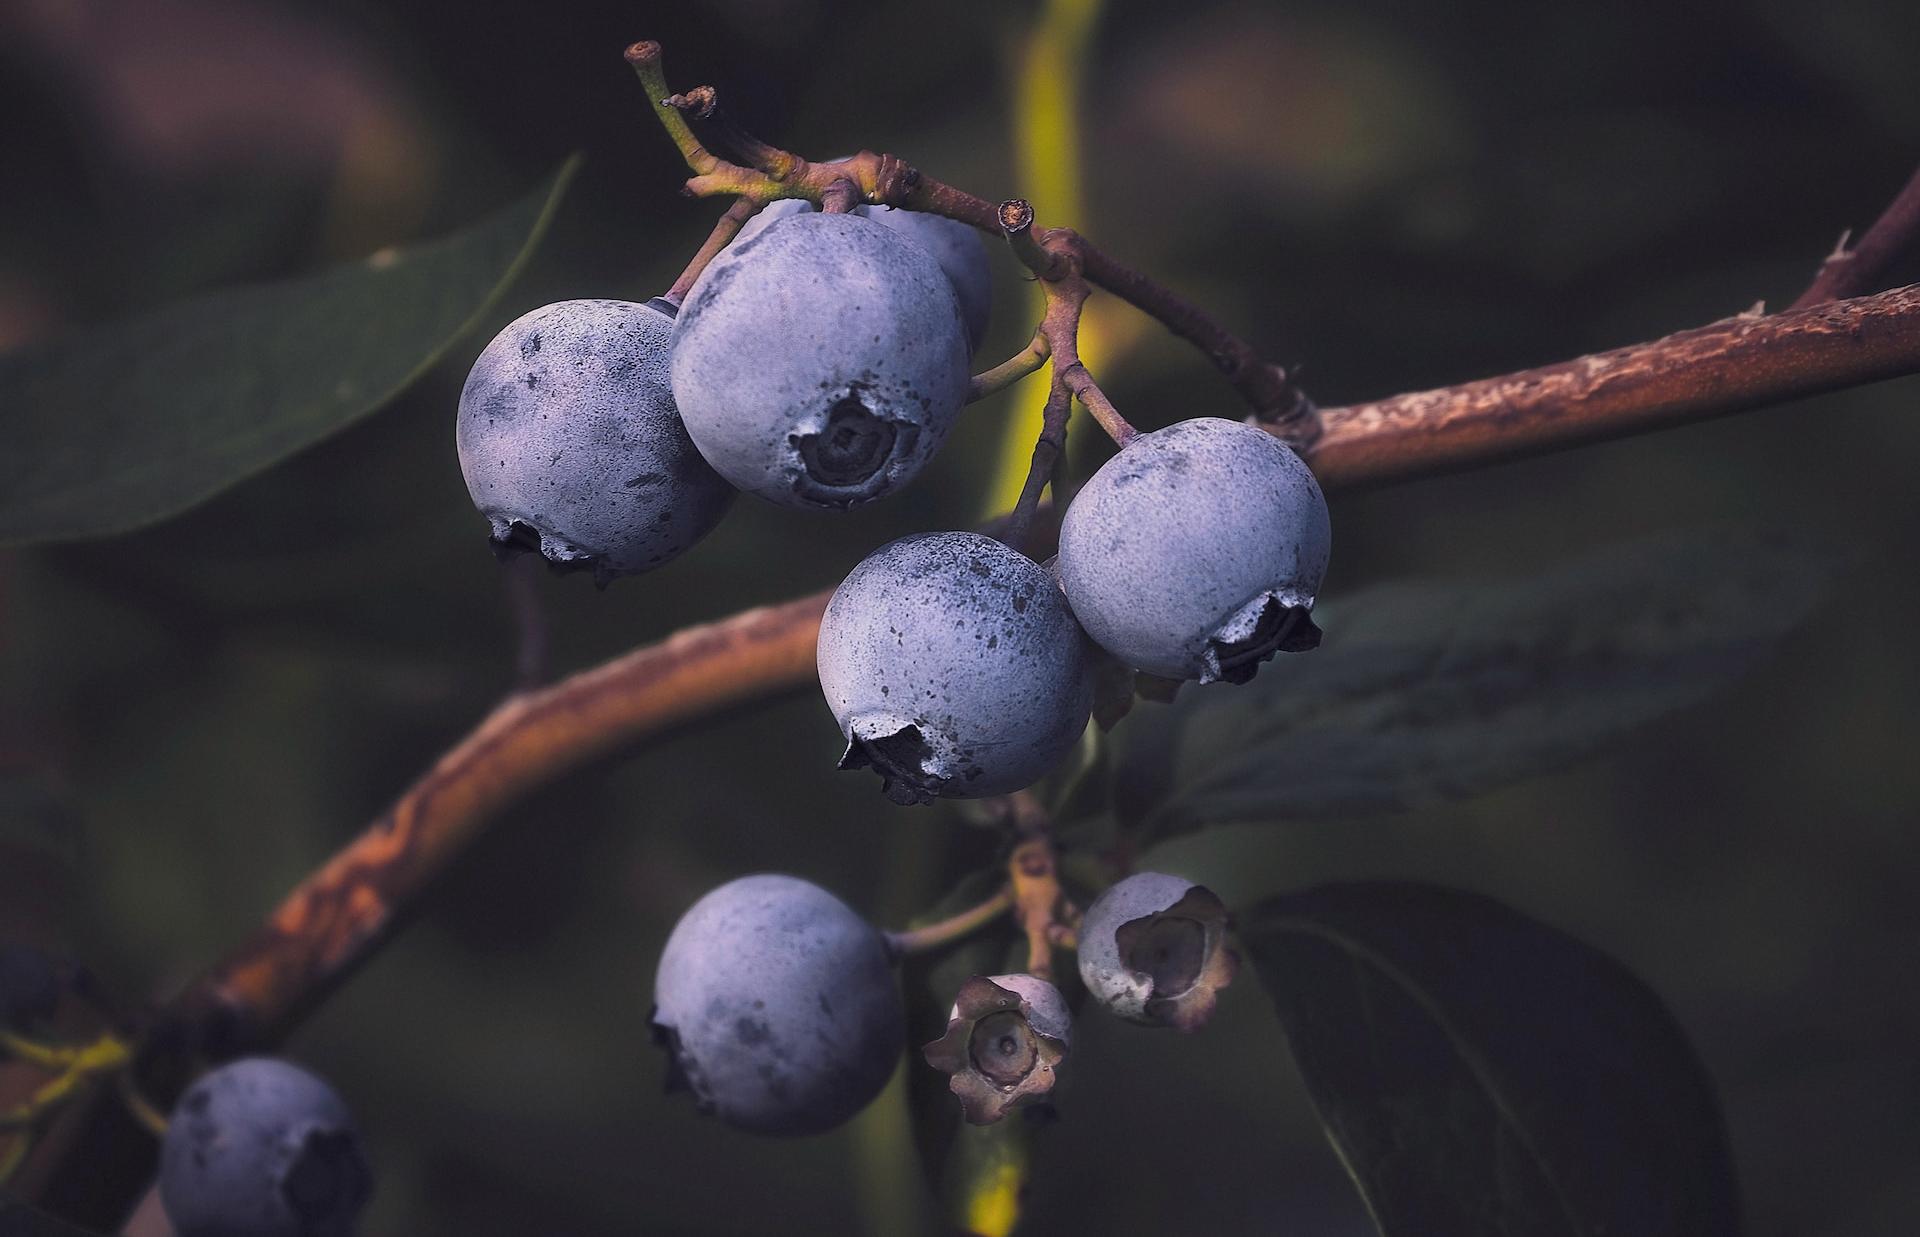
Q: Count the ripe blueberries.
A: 7